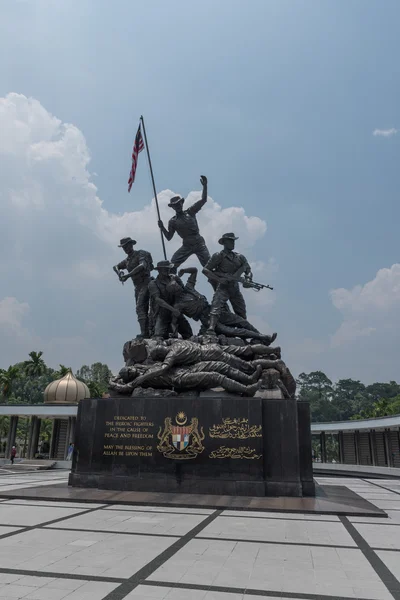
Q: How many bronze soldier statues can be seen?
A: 7